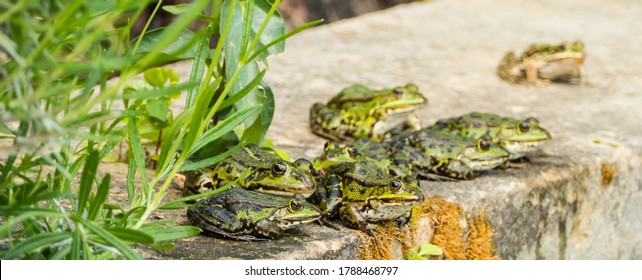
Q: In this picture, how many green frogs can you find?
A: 8